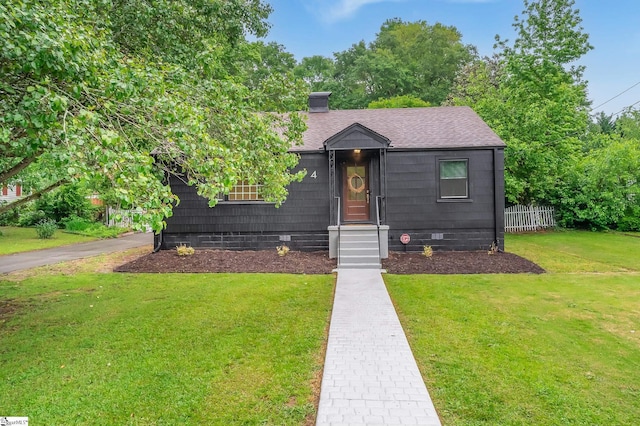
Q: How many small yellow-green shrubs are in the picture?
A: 4